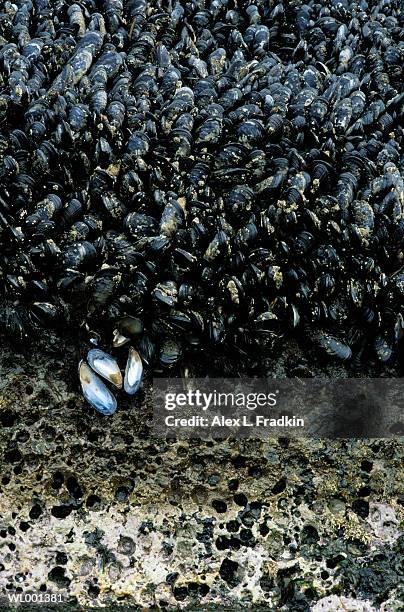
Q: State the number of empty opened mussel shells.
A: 3